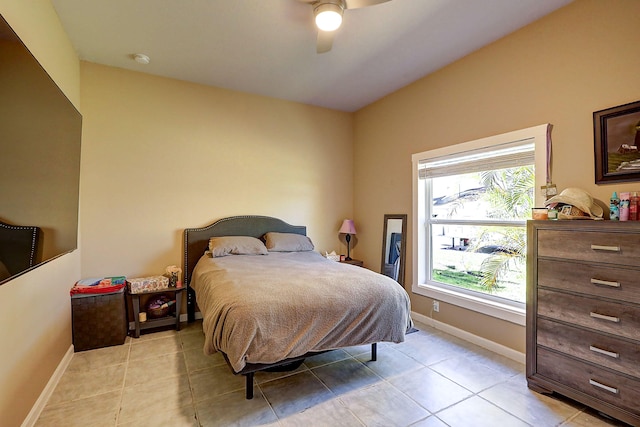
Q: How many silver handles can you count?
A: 5